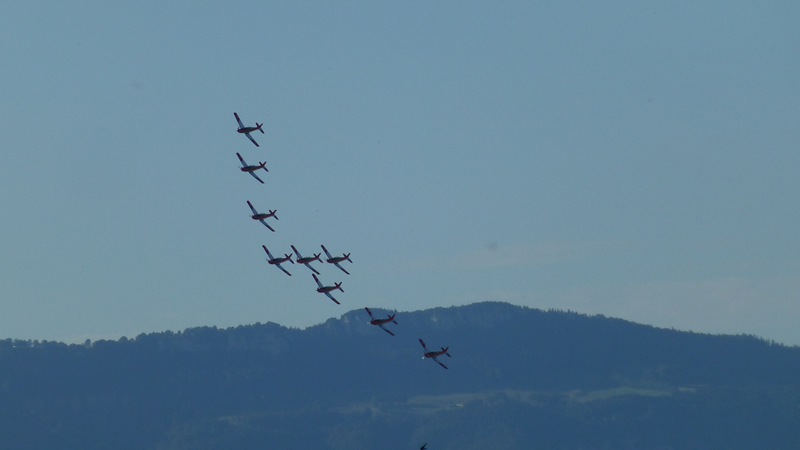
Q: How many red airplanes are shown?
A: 9